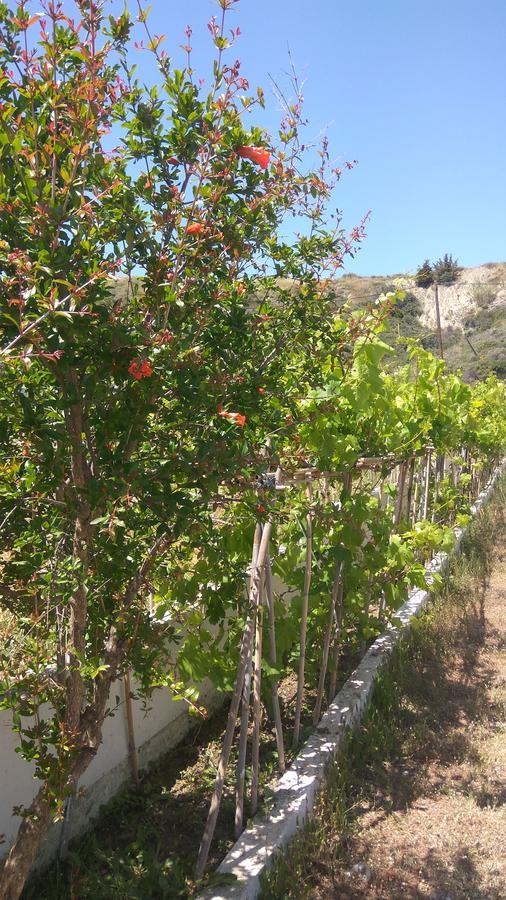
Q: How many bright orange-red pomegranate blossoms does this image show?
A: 4